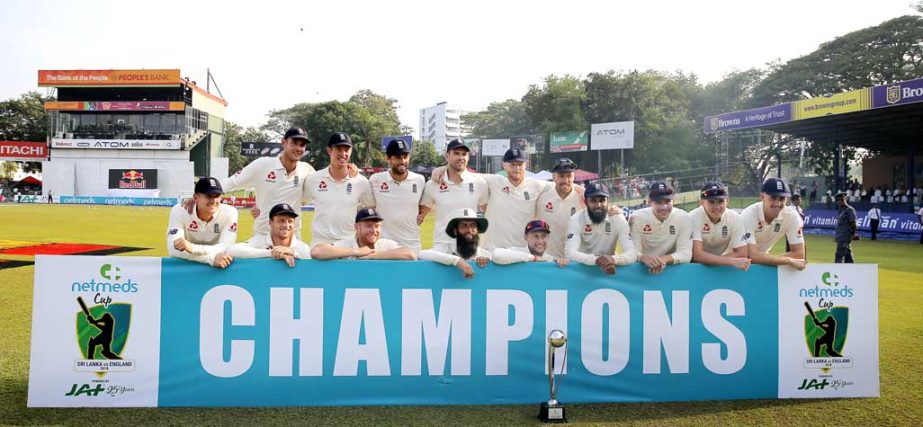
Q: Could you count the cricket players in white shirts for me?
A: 15